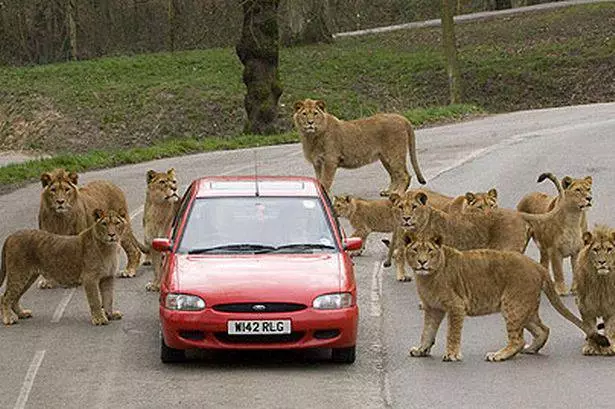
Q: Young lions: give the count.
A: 10